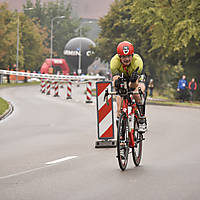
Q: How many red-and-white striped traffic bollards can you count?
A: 6